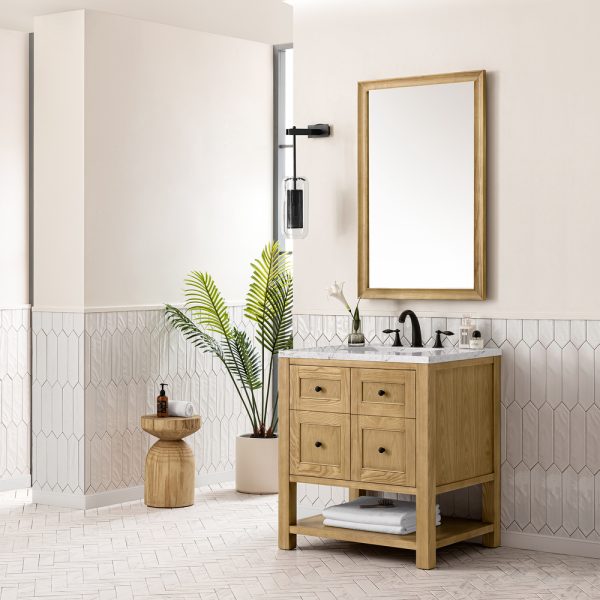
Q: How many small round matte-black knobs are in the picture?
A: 4